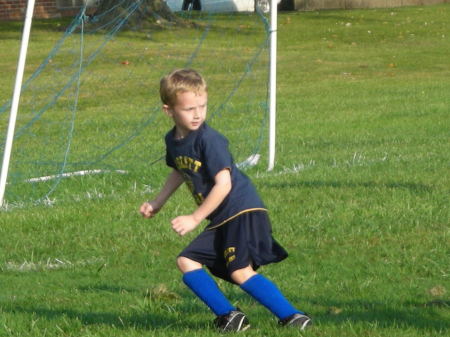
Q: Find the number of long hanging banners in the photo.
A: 0